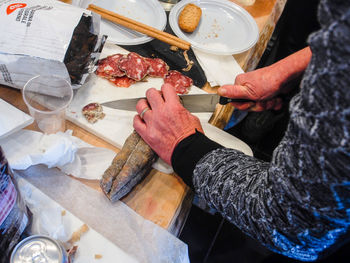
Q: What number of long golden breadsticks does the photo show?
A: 2